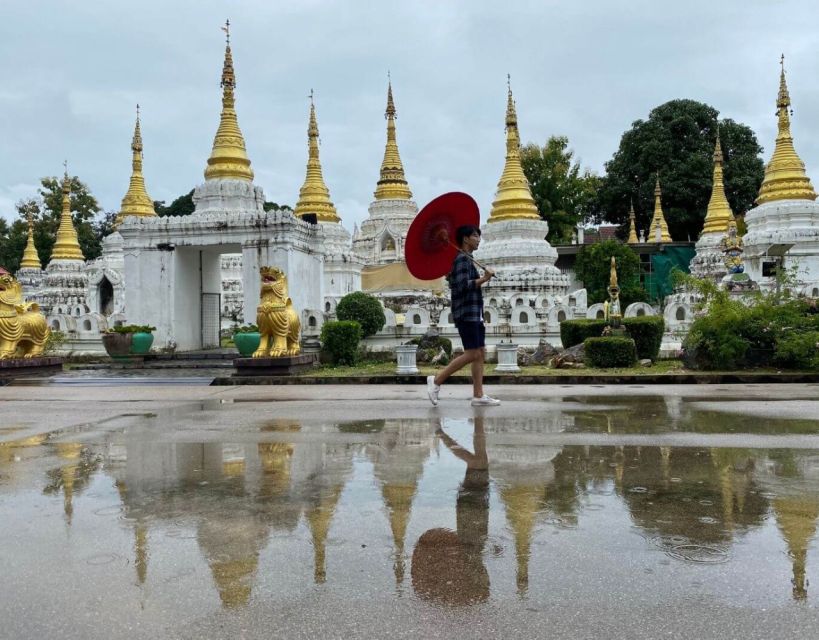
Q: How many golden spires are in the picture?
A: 11